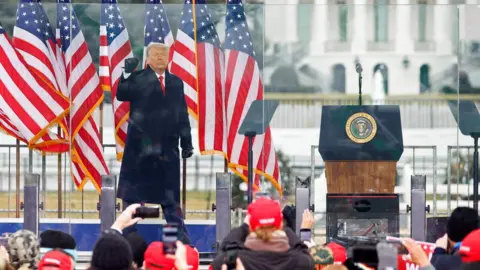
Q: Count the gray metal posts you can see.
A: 5